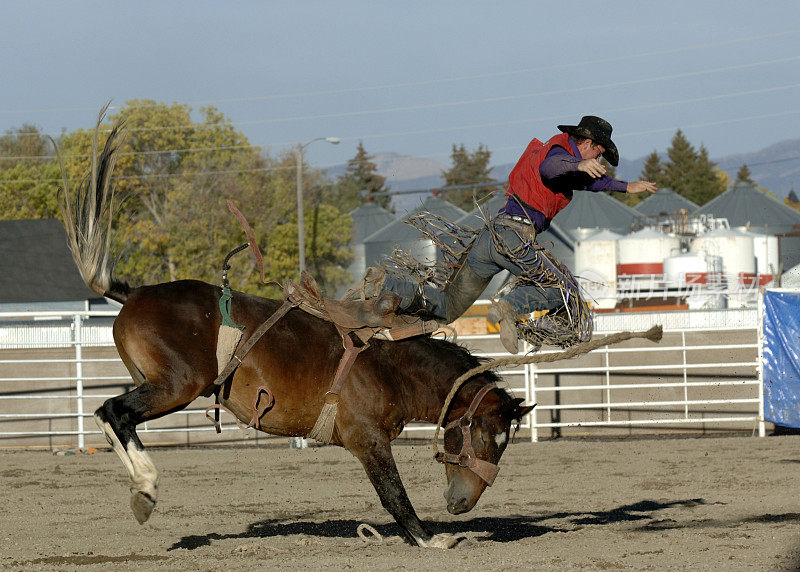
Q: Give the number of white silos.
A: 5